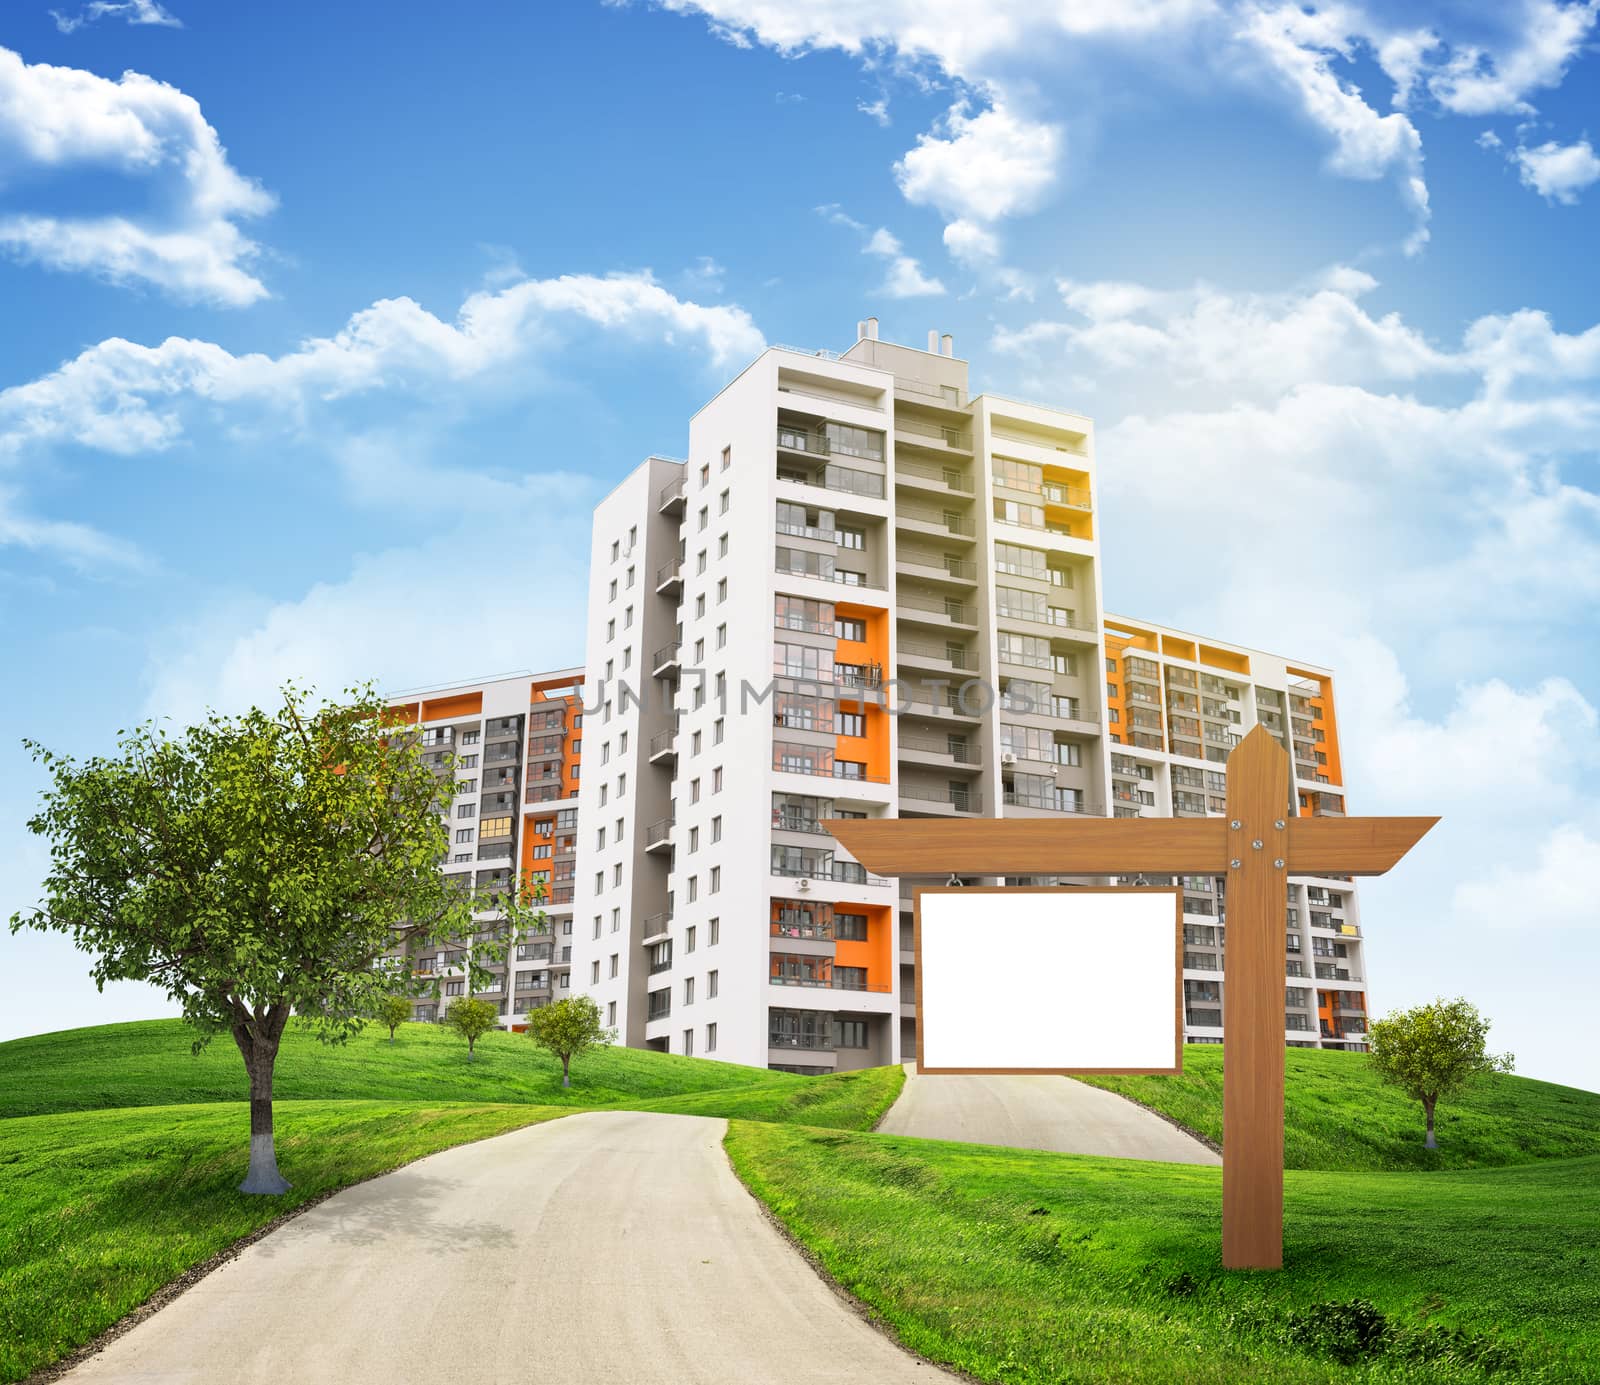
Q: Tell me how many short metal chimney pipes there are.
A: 4